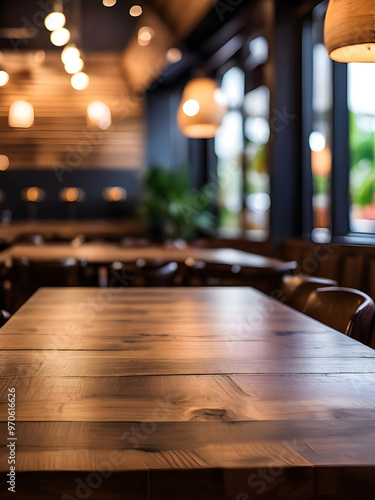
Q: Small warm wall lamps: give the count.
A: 3